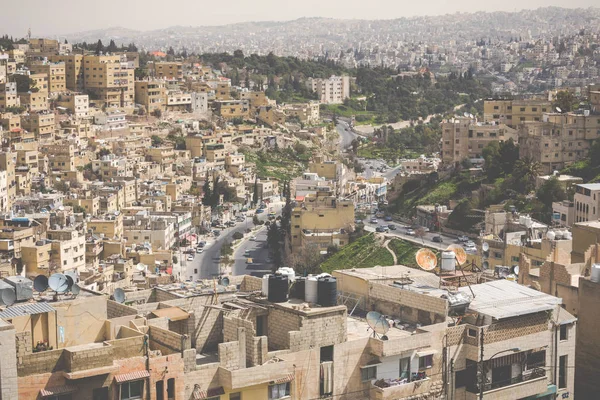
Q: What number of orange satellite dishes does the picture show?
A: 2